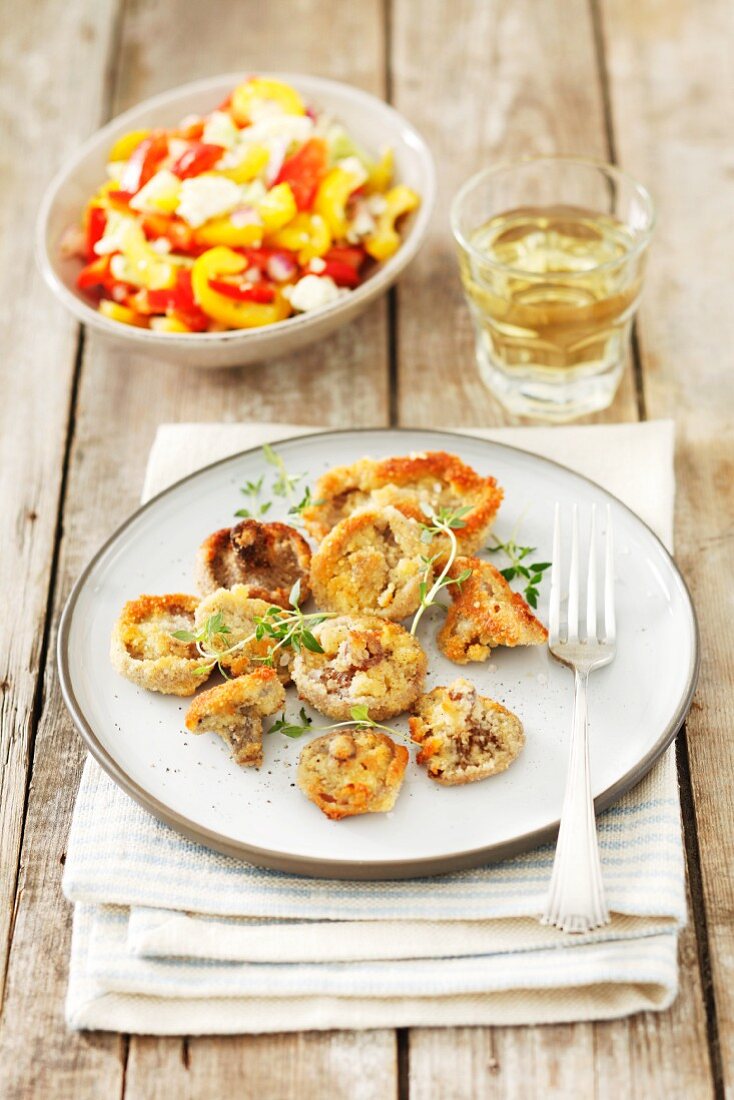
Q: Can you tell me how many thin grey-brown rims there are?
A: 1